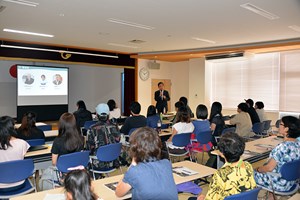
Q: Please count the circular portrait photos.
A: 3